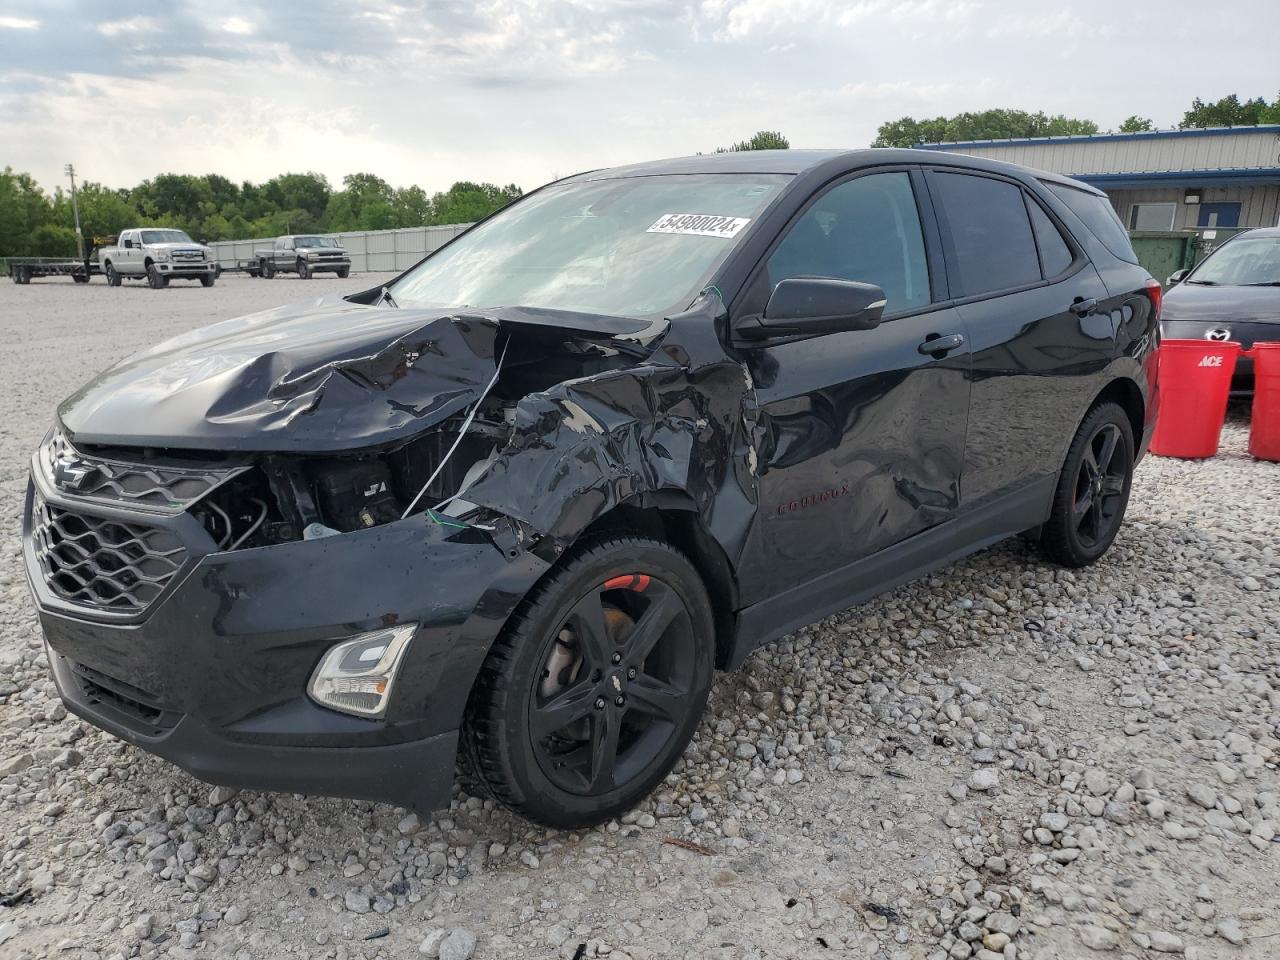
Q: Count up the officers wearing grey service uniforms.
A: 0